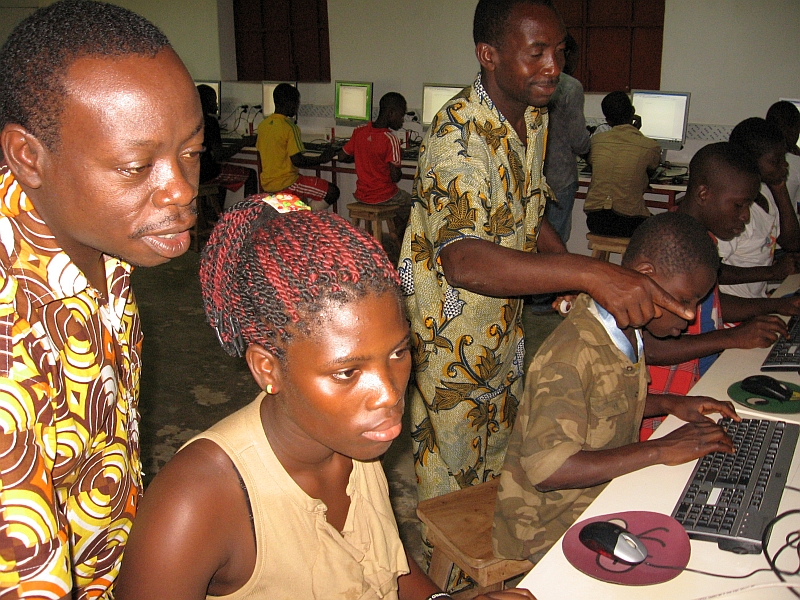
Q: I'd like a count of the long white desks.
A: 2